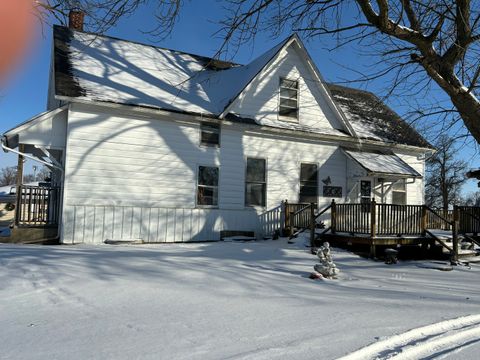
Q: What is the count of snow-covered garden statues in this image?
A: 1